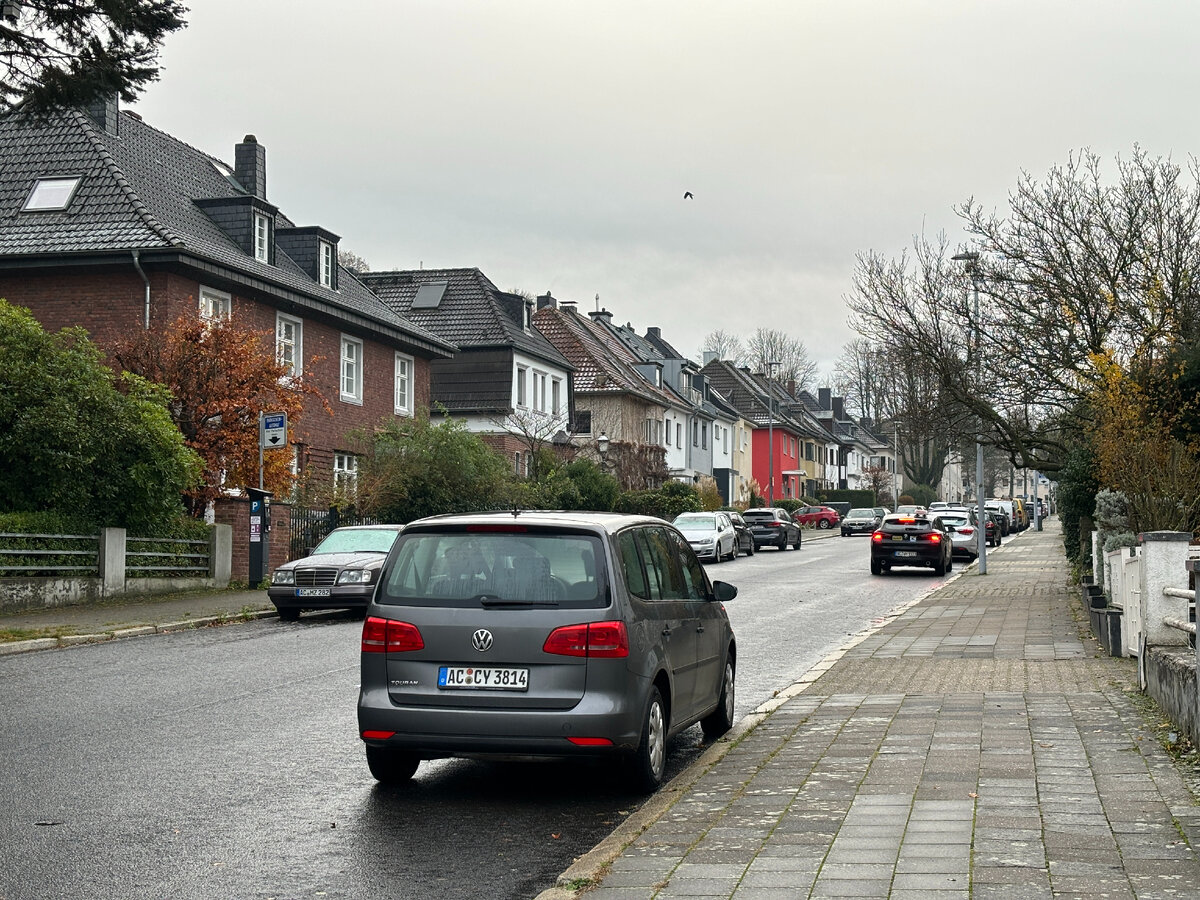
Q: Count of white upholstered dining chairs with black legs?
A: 0